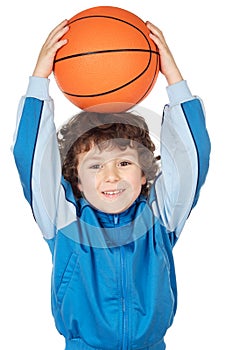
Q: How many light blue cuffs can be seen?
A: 2